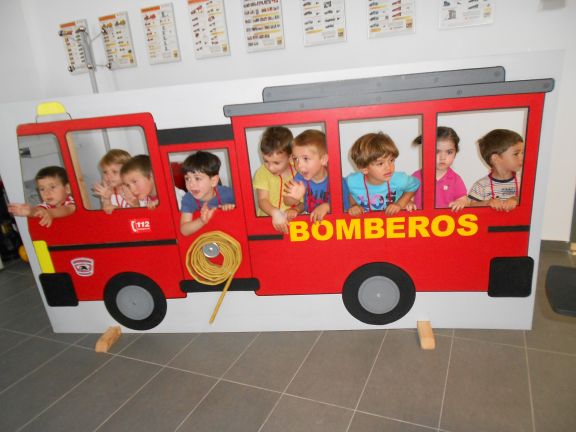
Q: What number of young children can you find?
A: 9